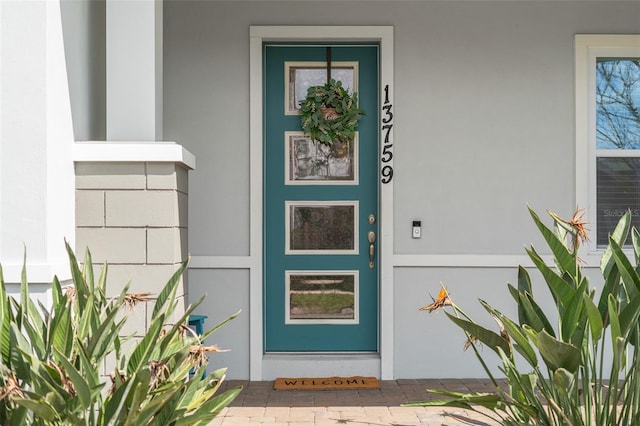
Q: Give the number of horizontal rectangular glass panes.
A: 4